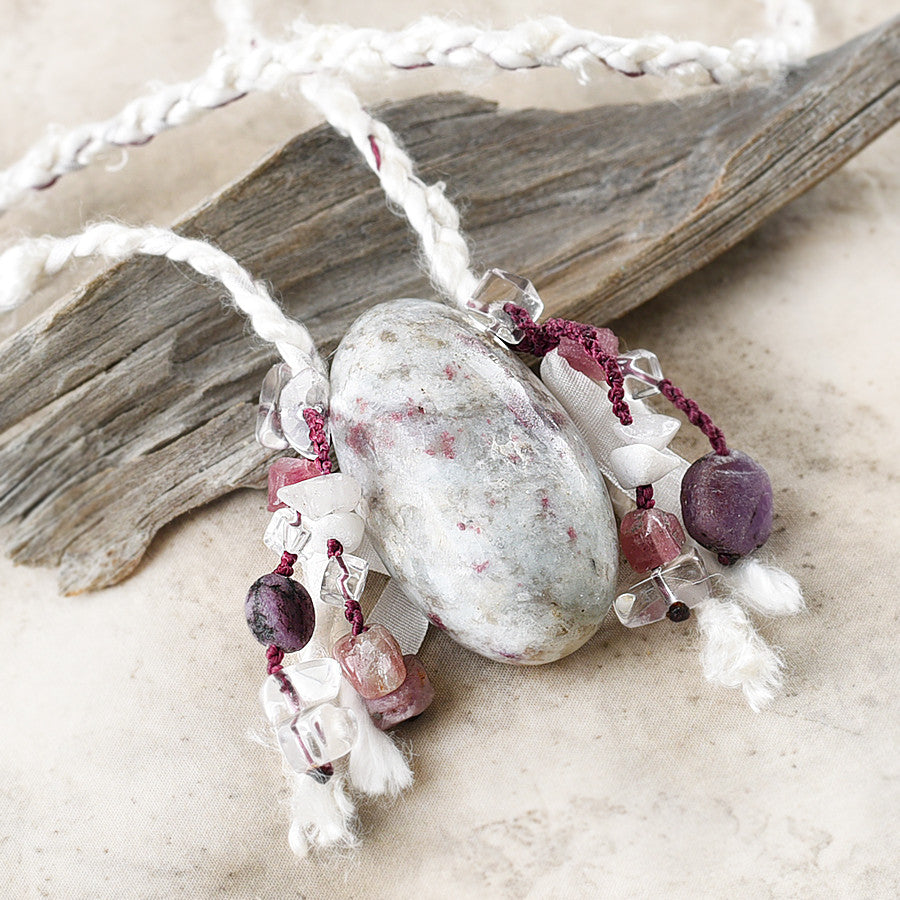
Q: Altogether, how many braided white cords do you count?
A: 3